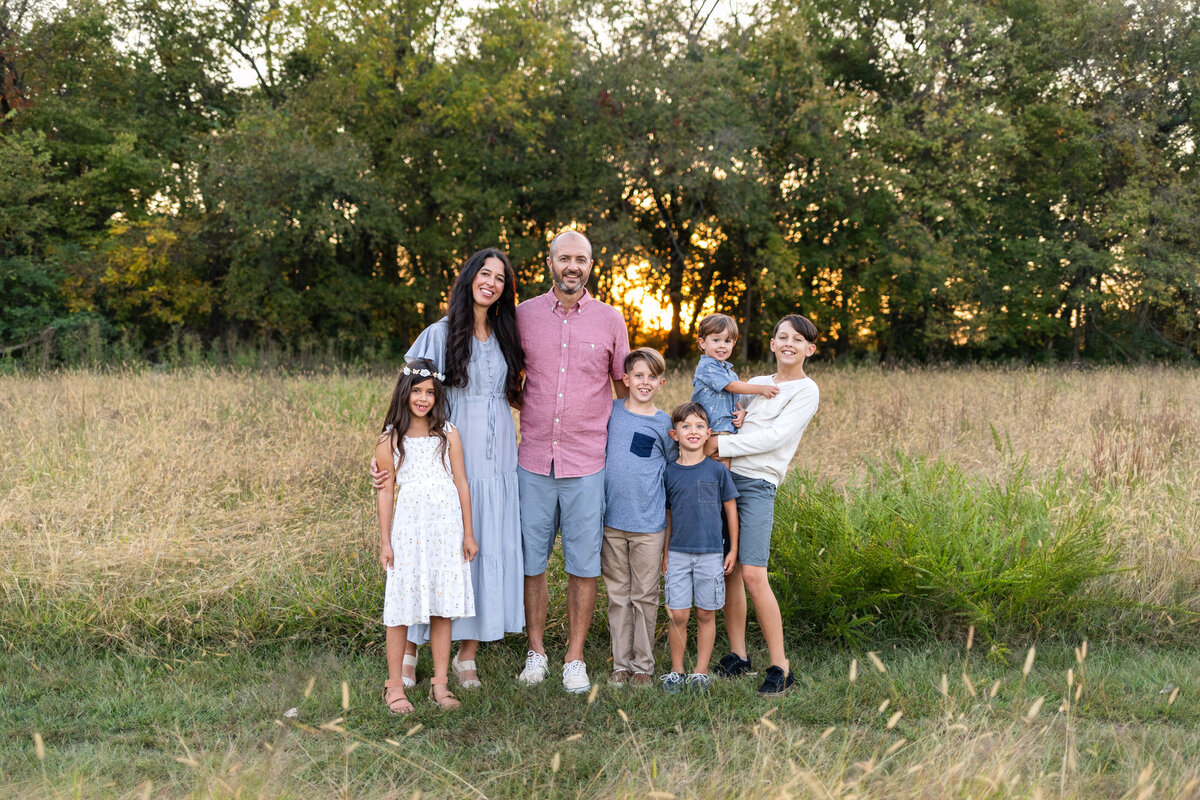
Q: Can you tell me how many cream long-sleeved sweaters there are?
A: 1